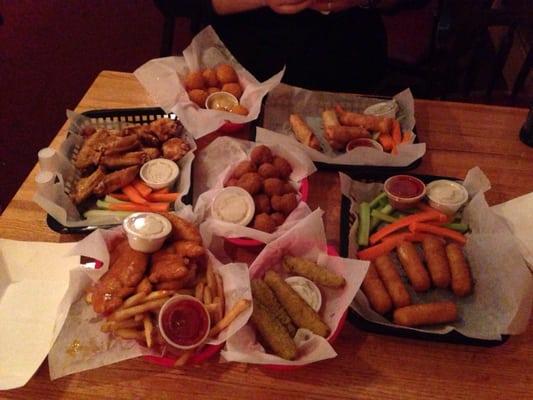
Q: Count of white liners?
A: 7